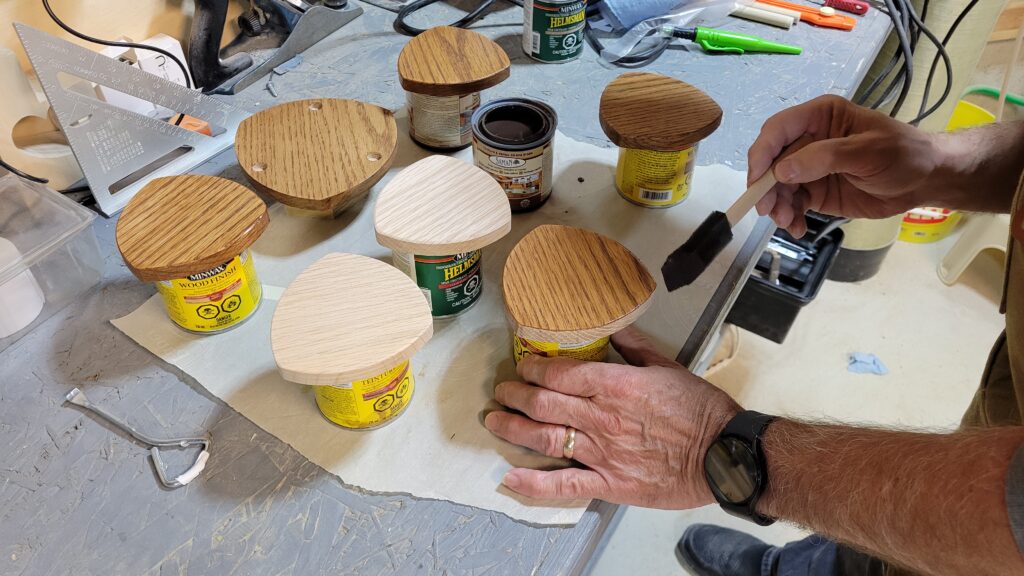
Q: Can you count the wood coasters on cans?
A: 6